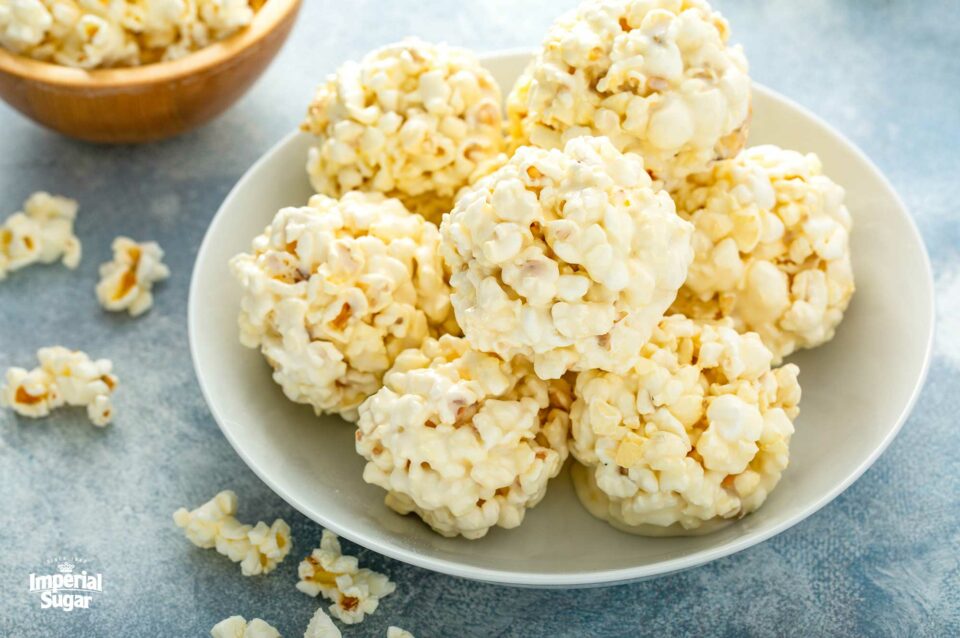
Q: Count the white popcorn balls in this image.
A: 7